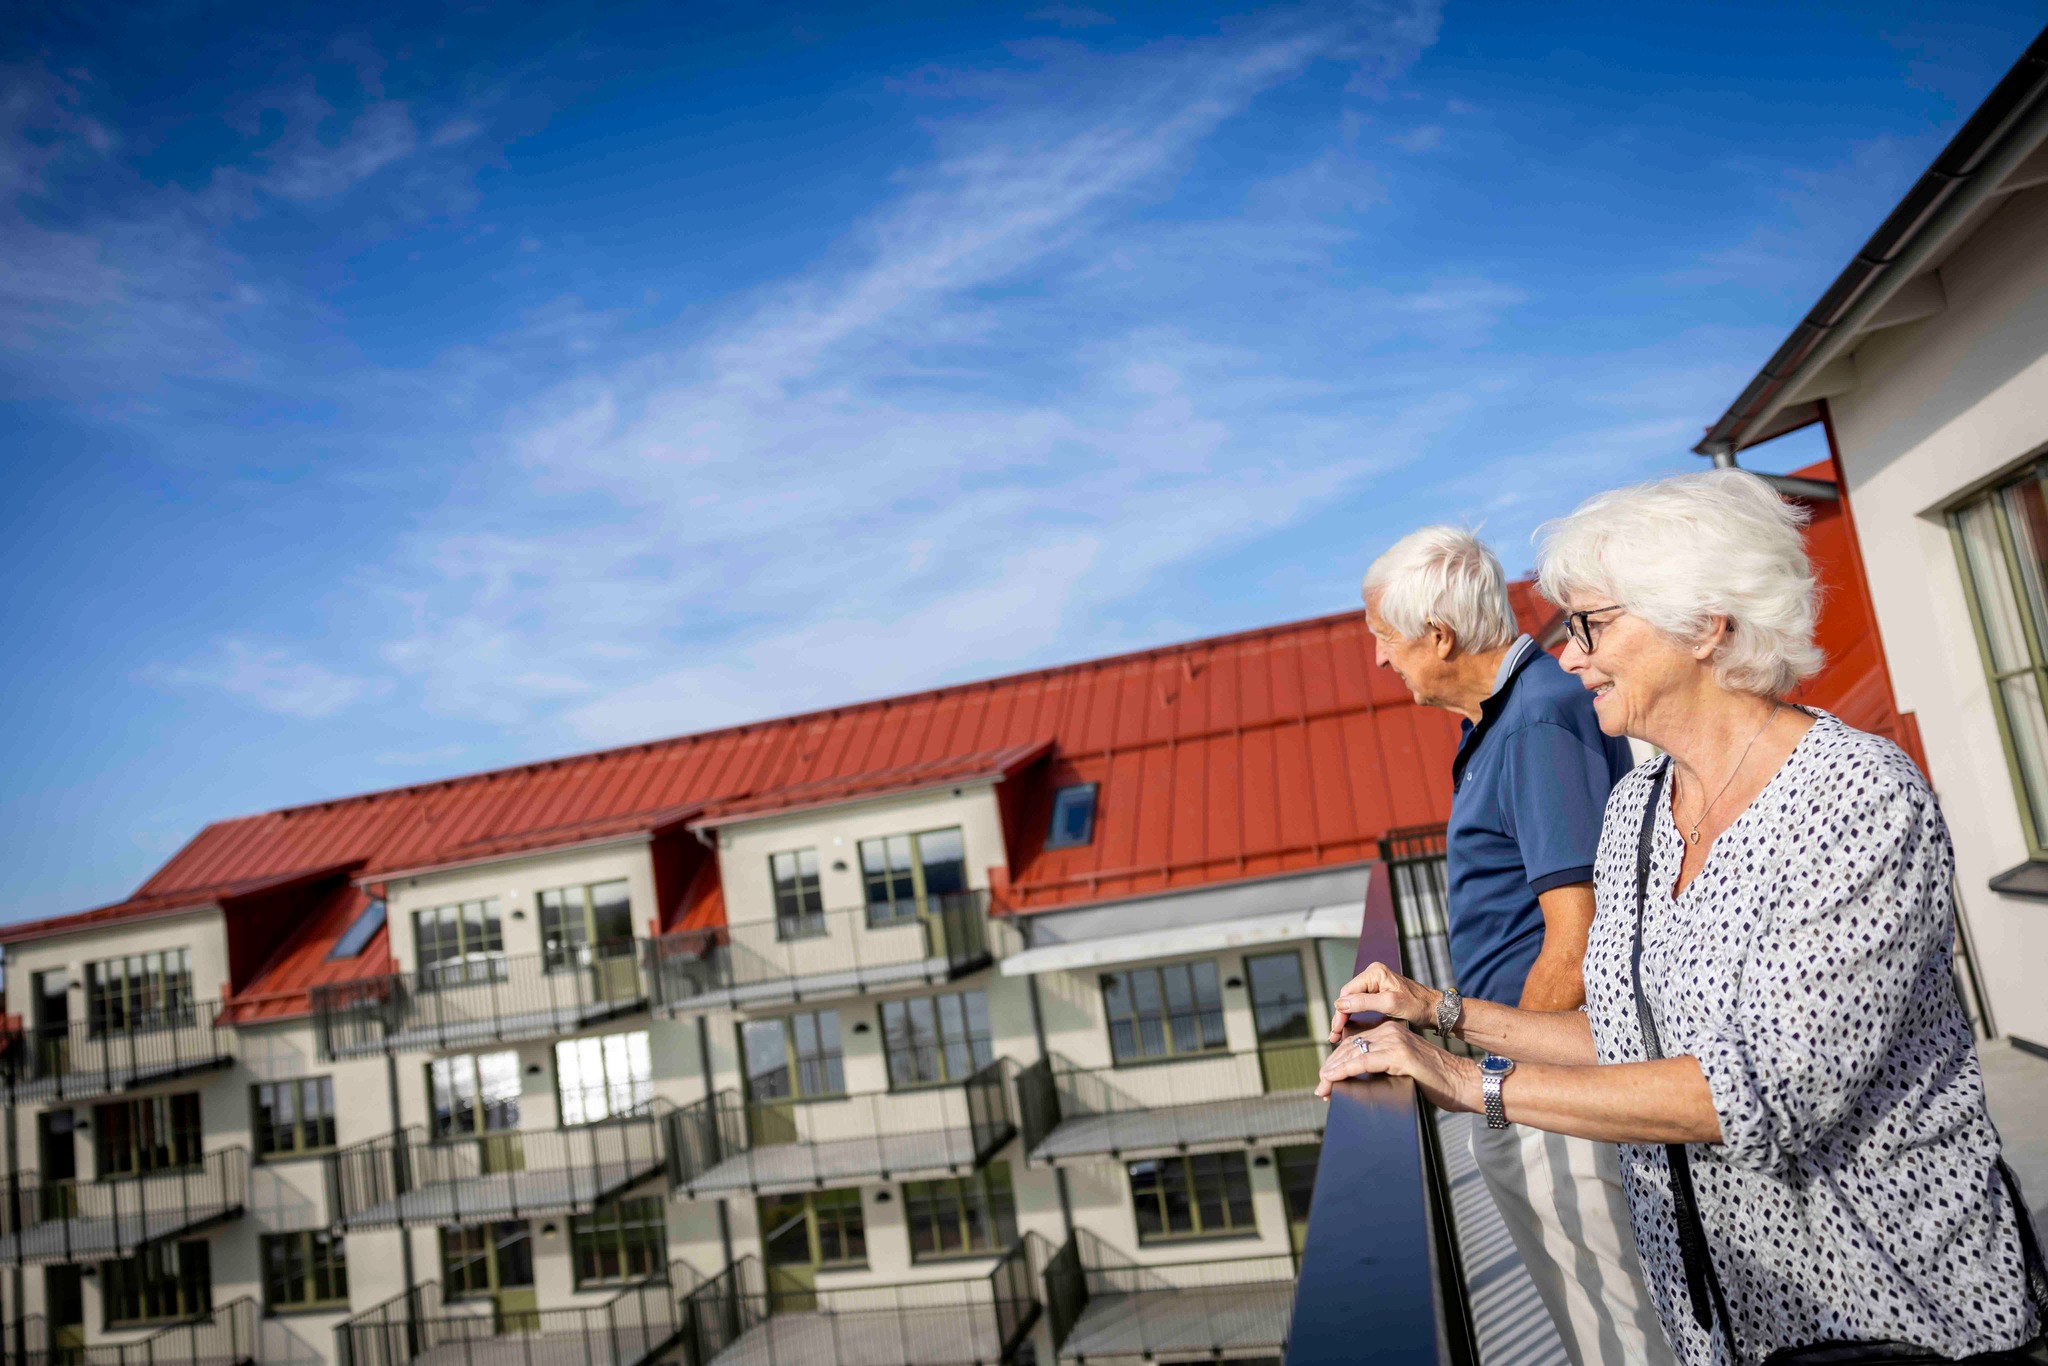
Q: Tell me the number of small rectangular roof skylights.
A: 2